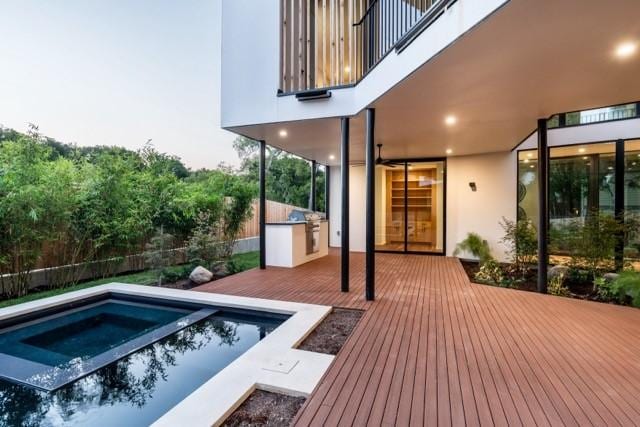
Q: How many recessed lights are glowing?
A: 5